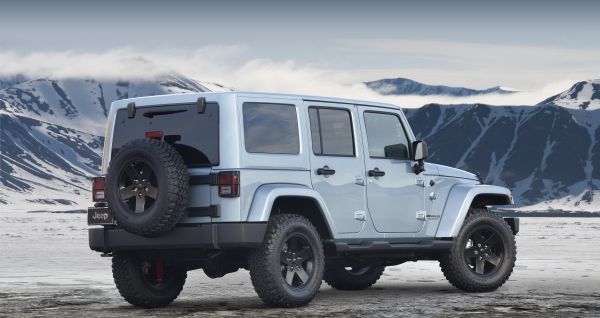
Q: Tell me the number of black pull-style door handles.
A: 2